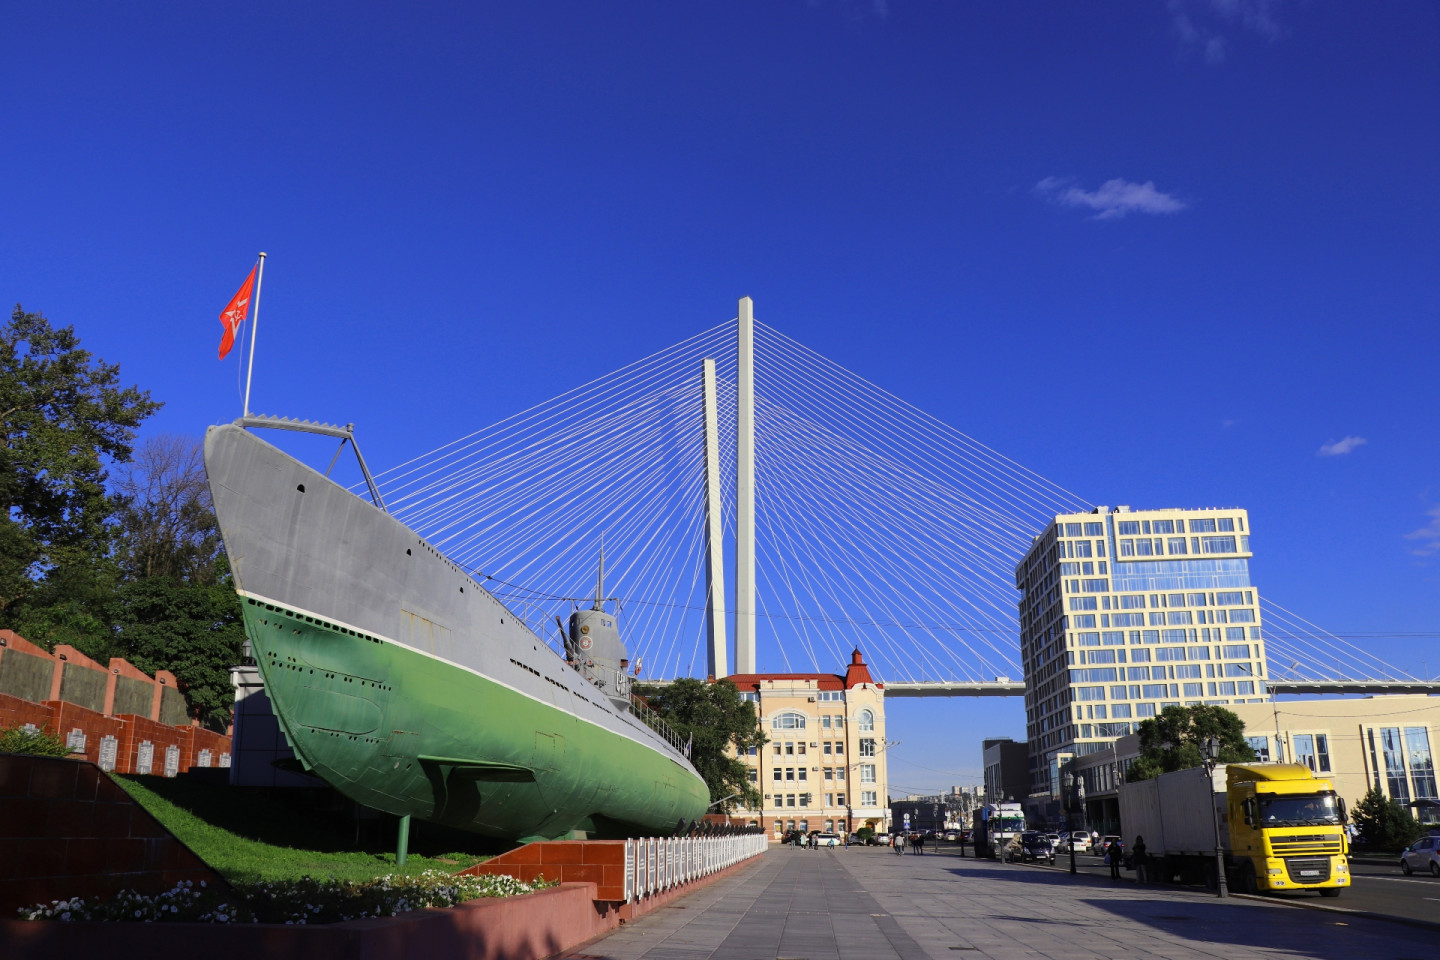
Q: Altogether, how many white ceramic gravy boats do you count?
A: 0